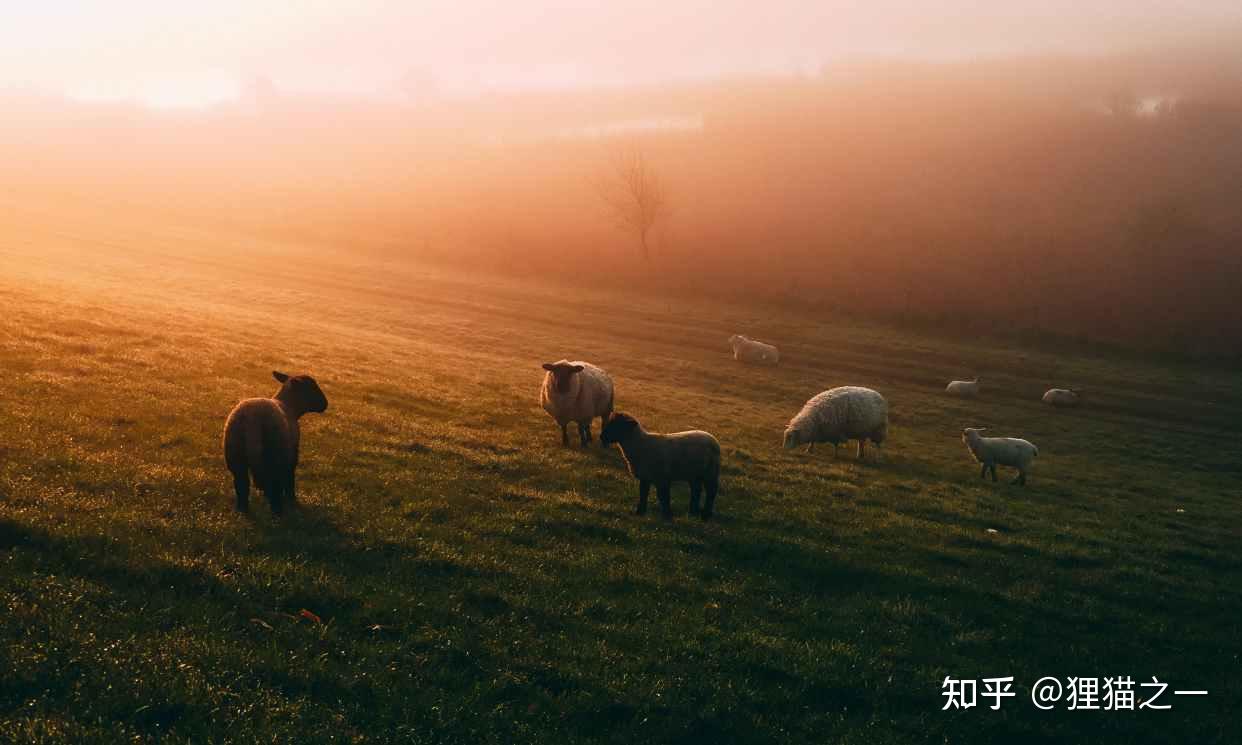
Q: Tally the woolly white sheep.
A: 6